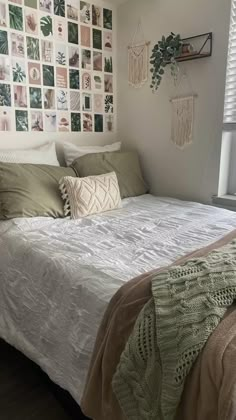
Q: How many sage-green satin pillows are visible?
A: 2